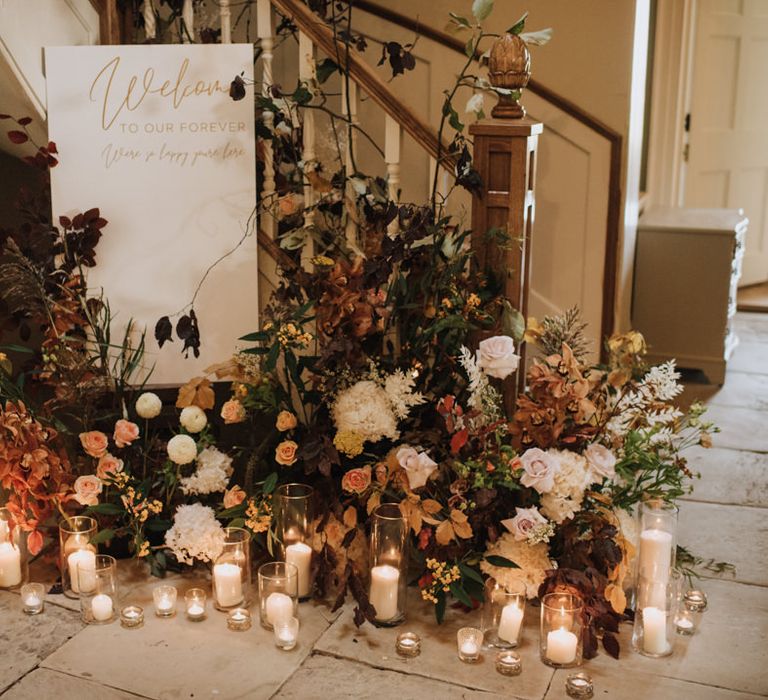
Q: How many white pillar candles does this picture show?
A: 11